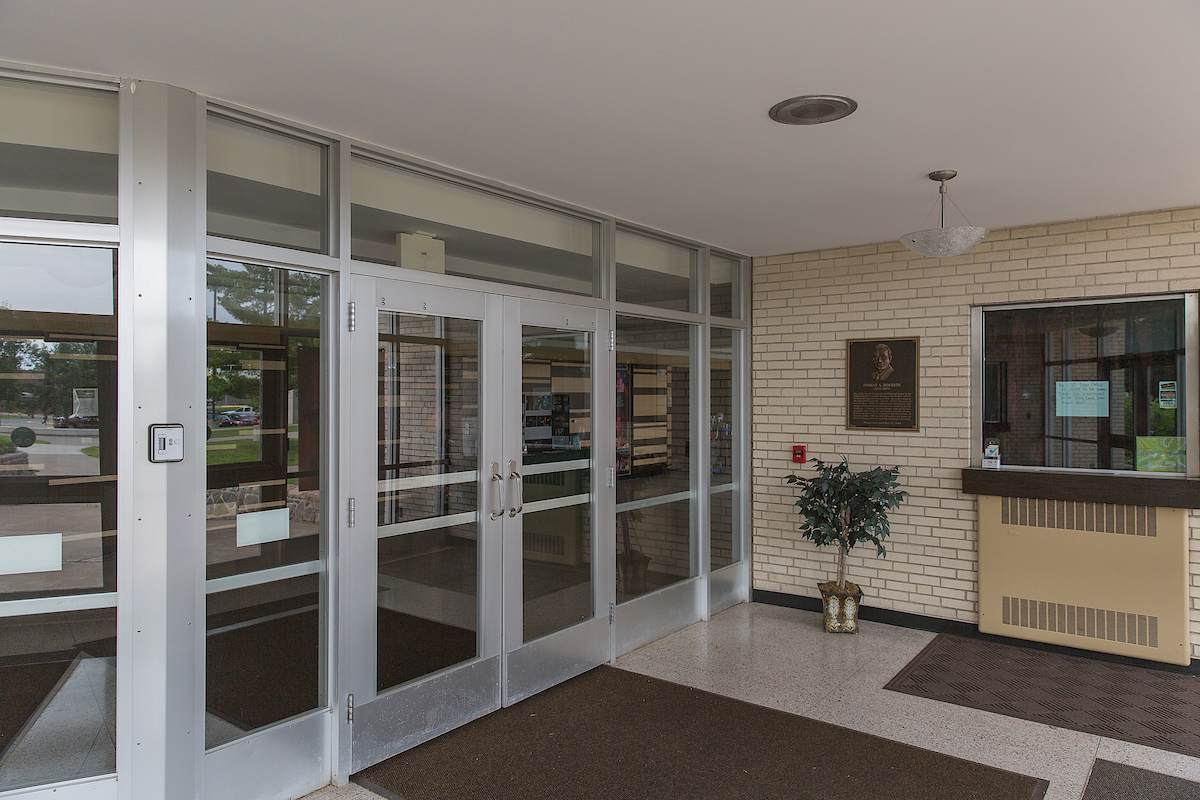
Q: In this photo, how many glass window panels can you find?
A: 12